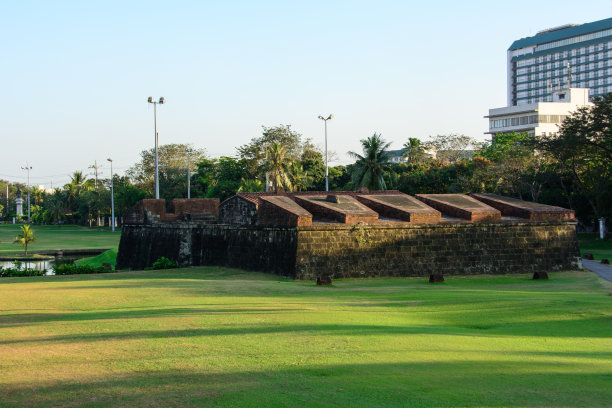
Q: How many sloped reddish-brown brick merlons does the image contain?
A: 5